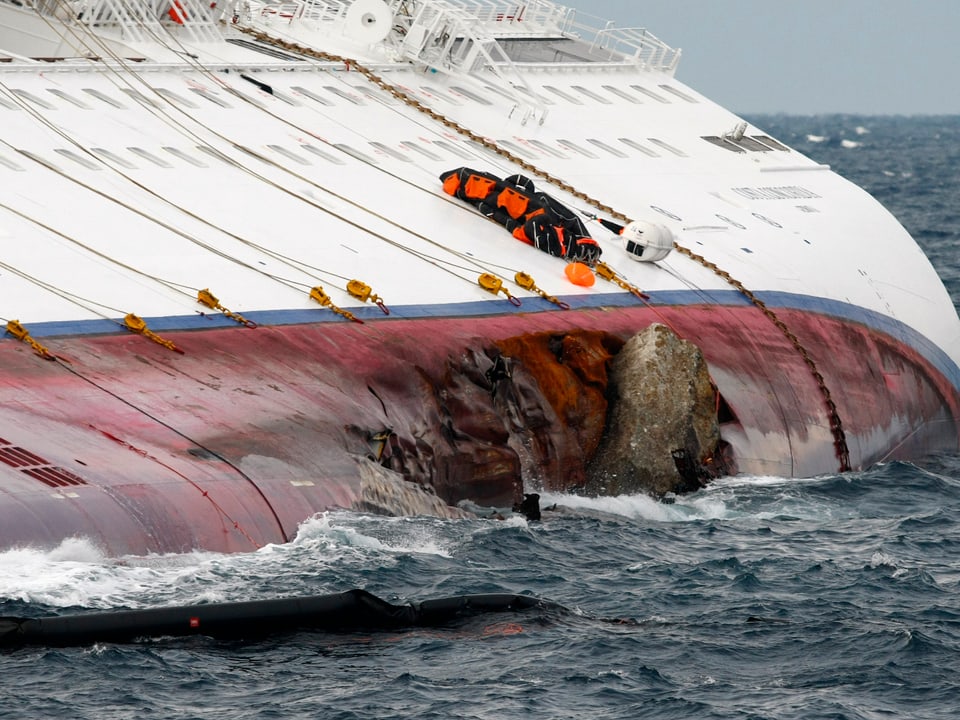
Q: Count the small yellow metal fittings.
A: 8